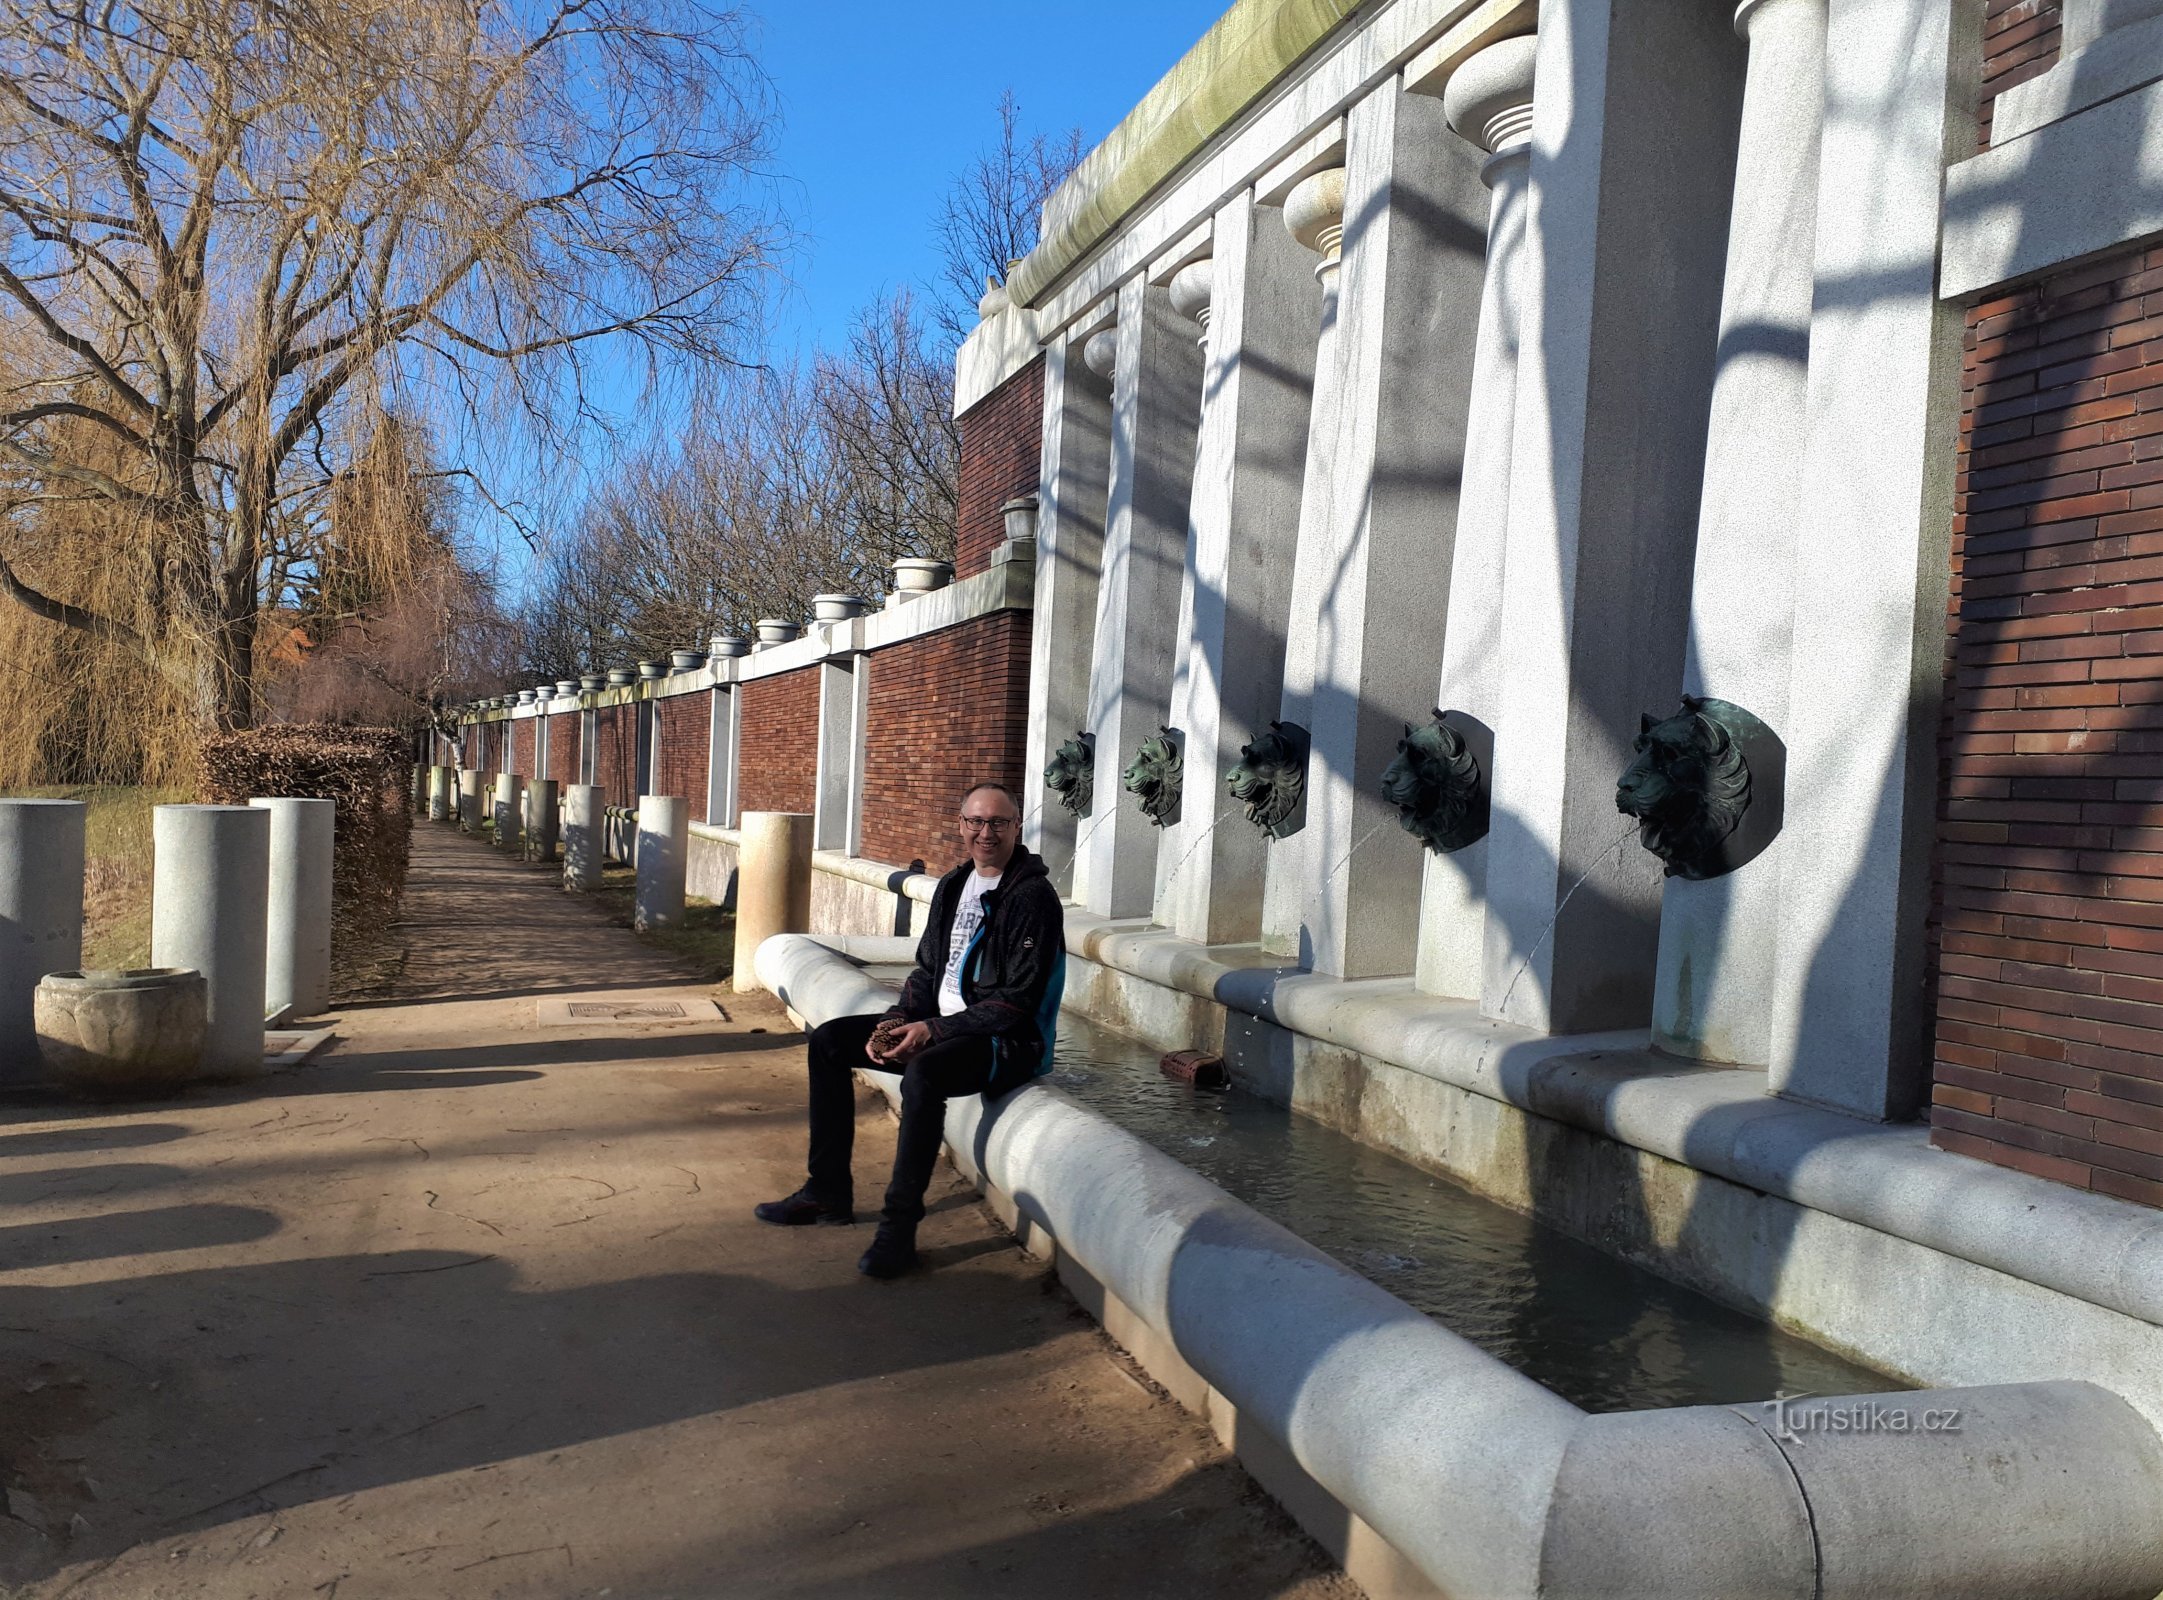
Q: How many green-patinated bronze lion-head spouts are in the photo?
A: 5